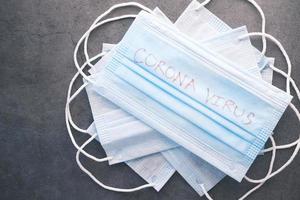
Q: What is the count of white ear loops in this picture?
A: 10